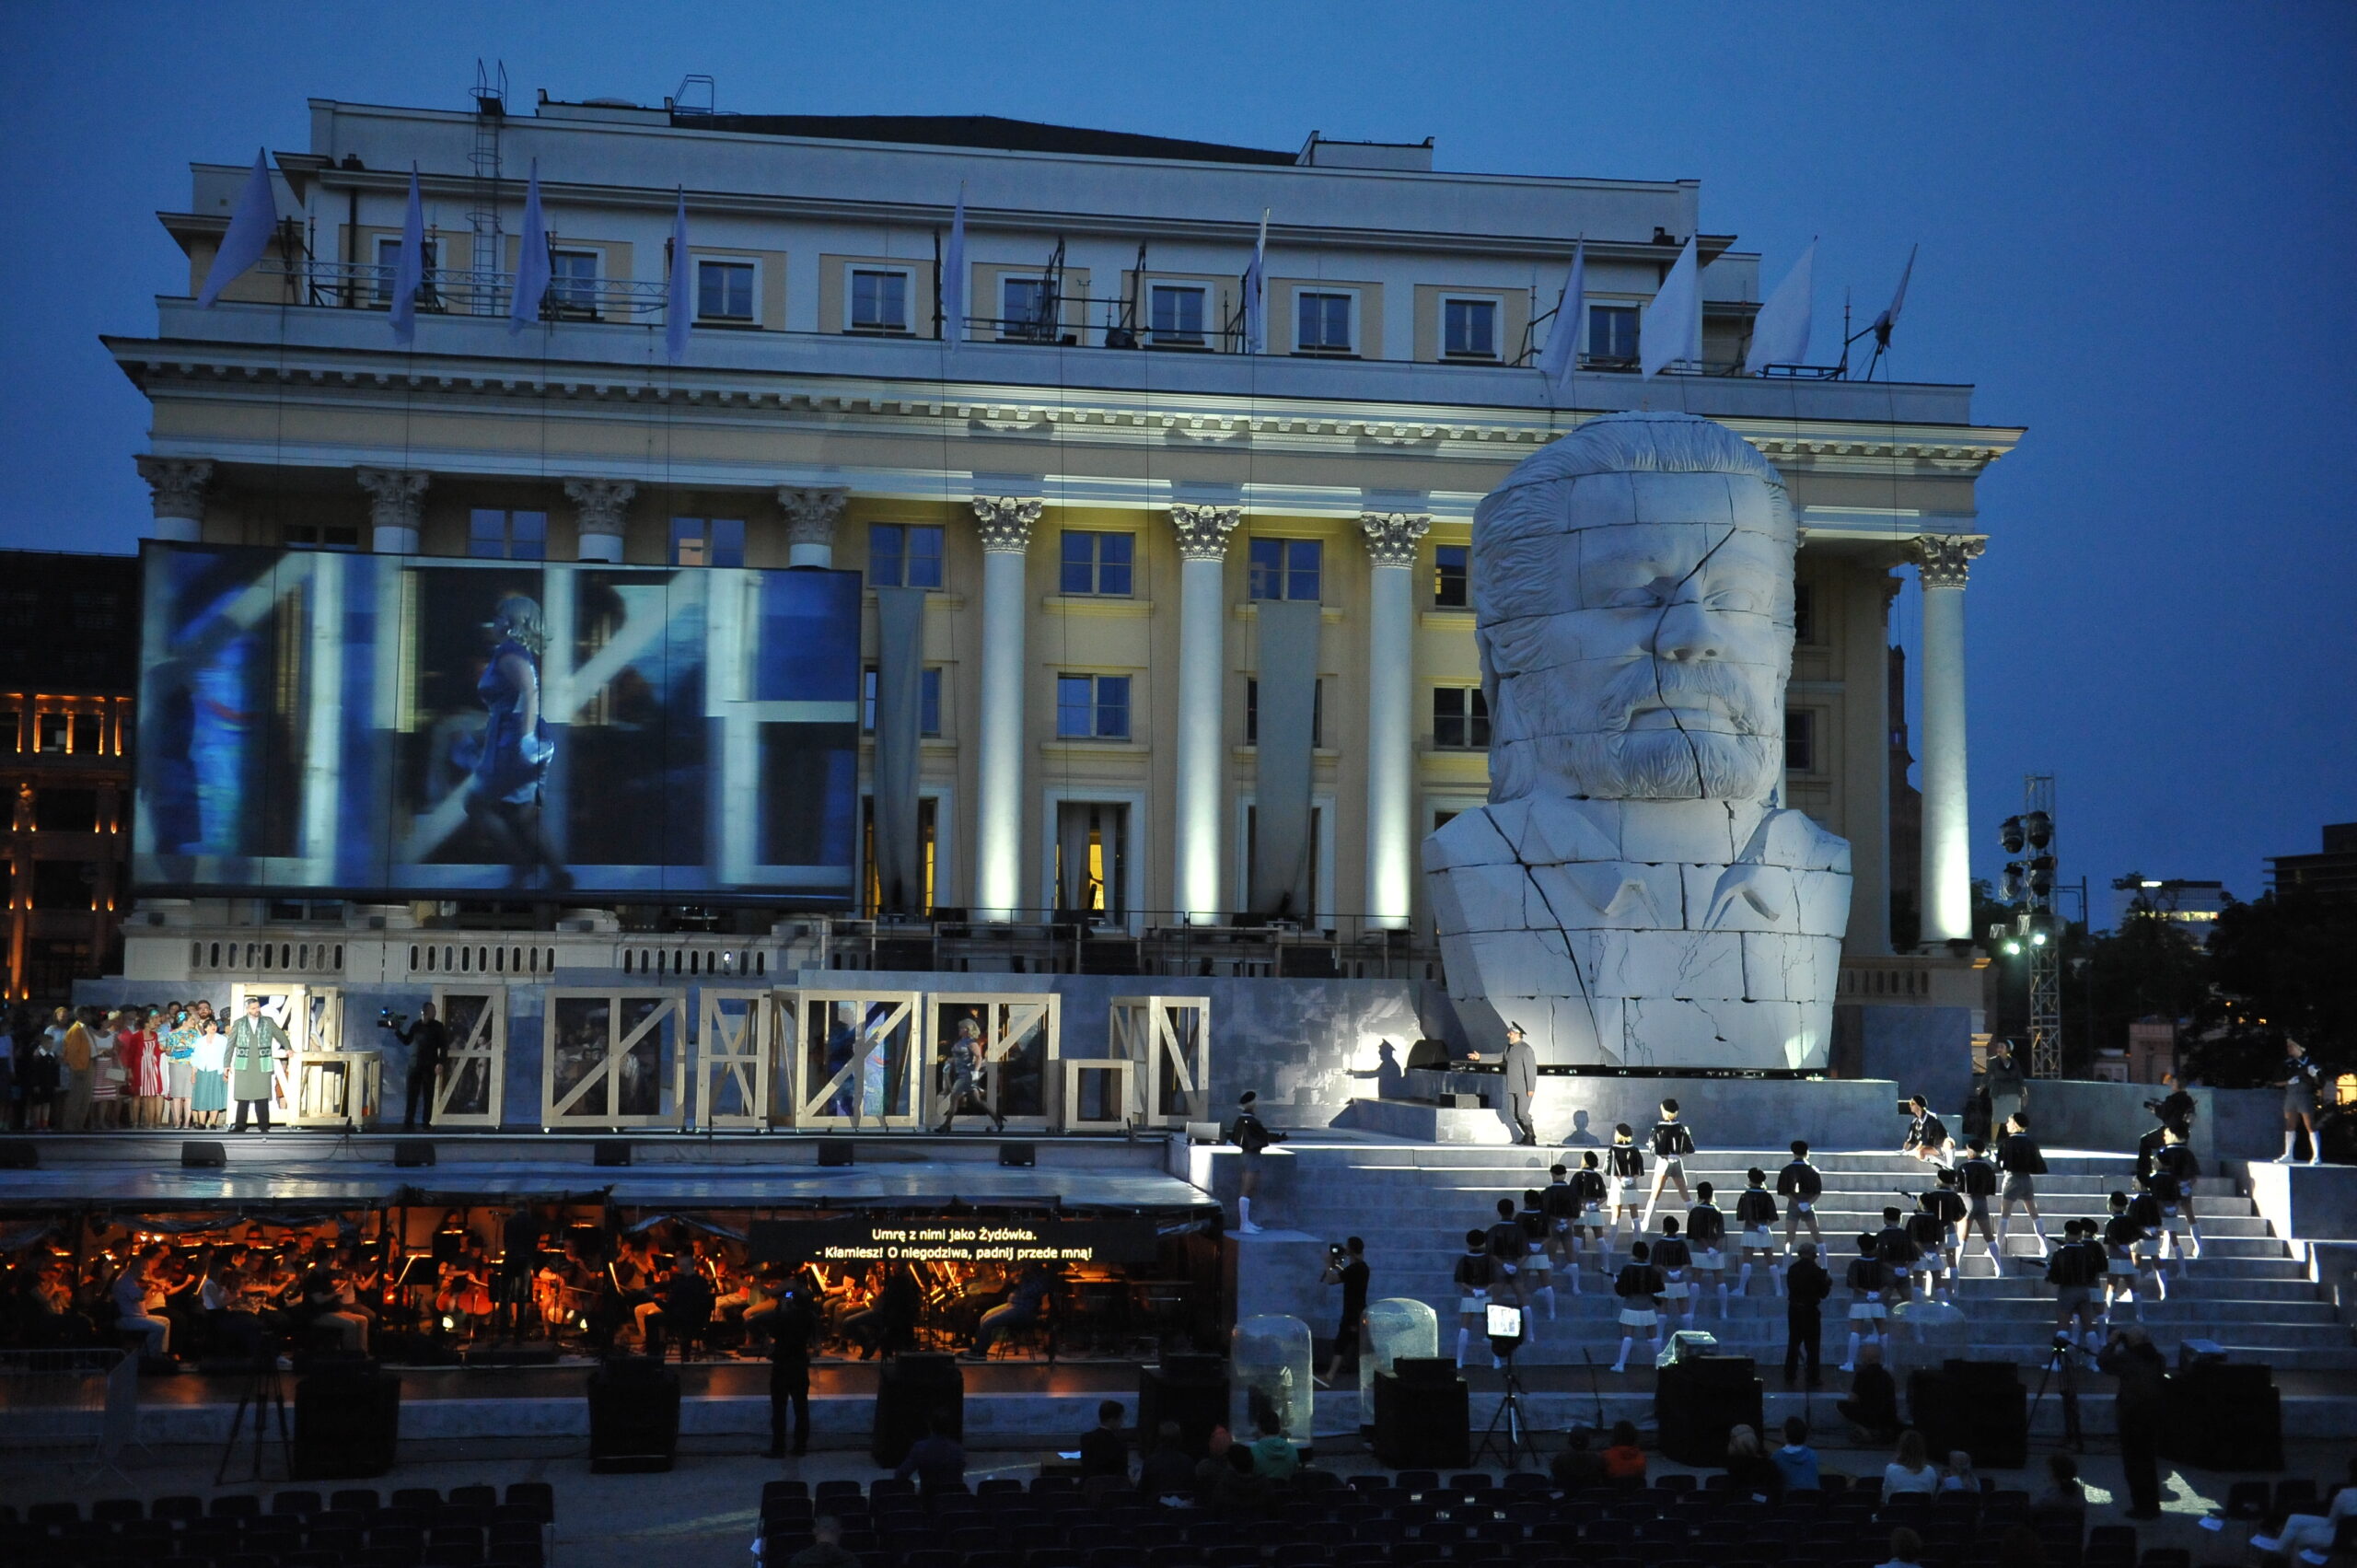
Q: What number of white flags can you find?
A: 10